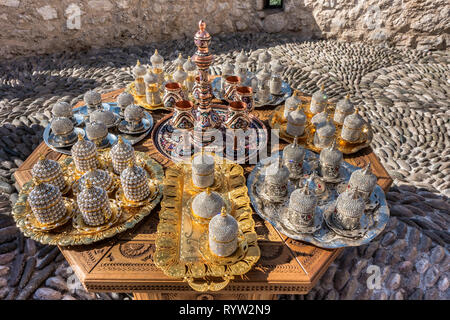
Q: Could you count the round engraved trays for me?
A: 7